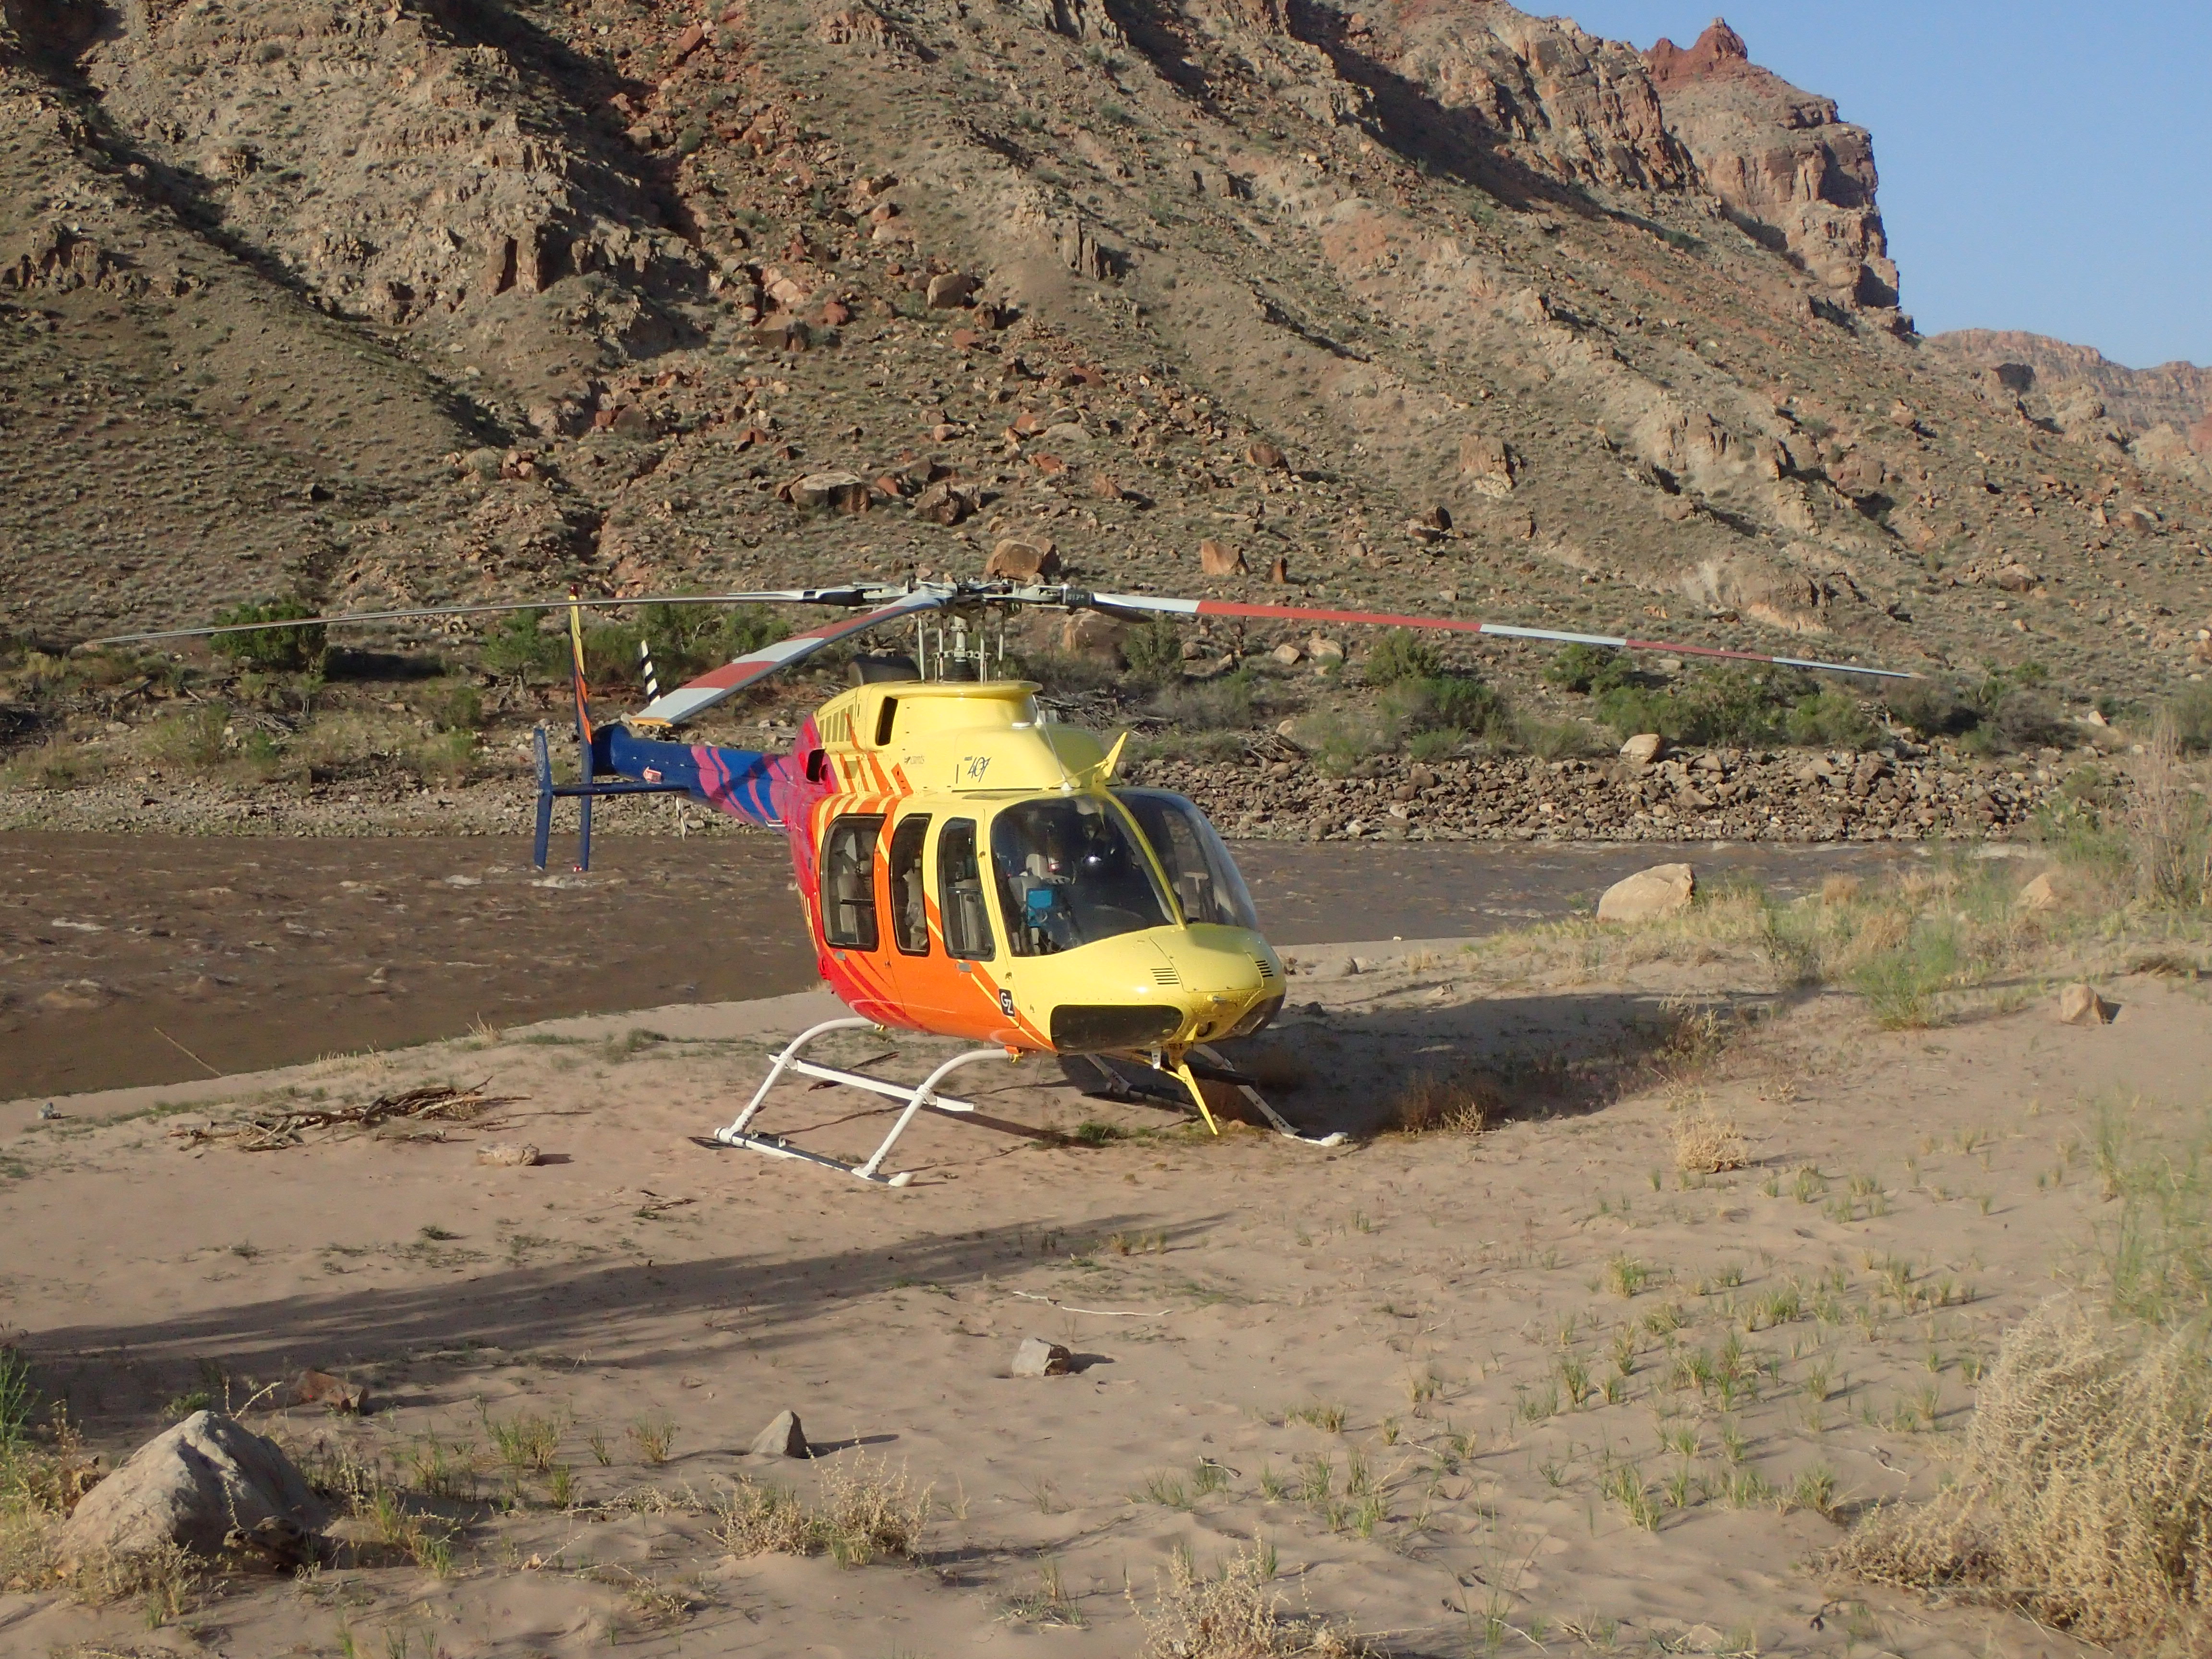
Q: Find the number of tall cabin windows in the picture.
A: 3